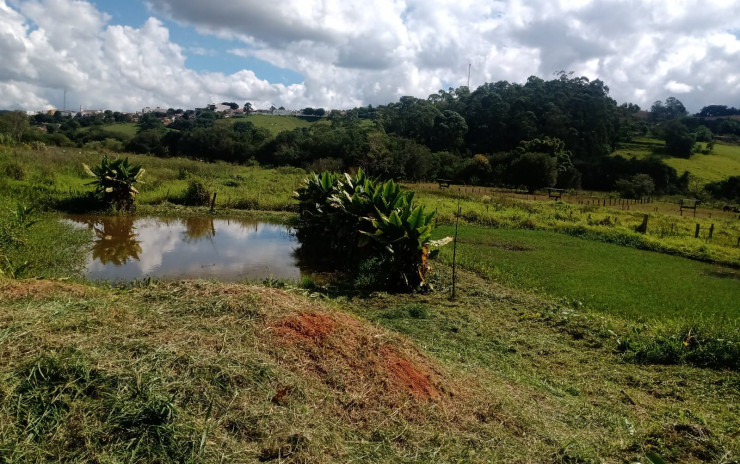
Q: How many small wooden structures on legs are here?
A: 3